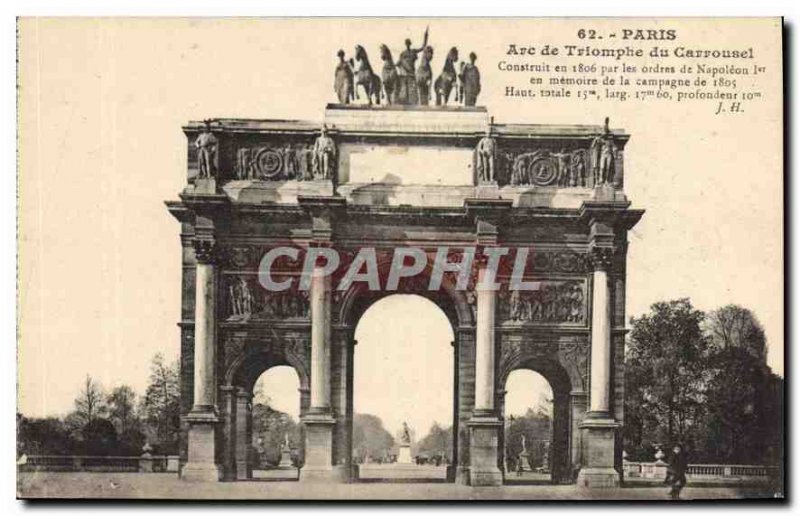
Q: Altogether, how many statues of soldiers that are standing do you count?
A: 4